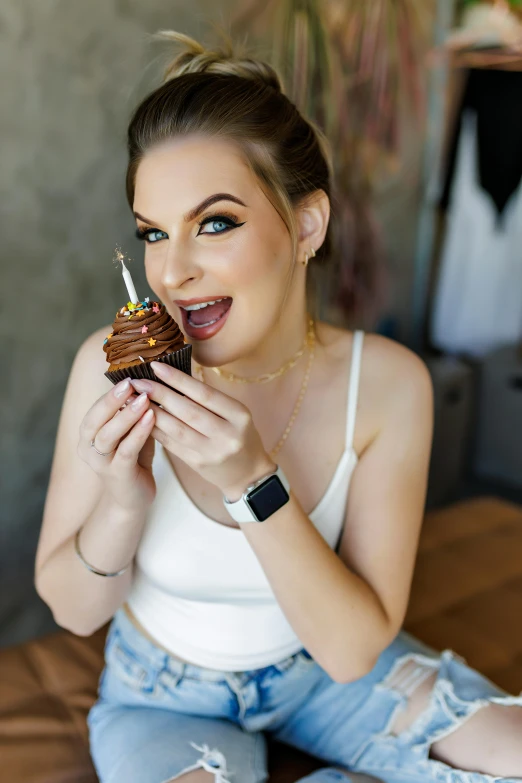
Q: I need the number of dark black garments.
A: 1